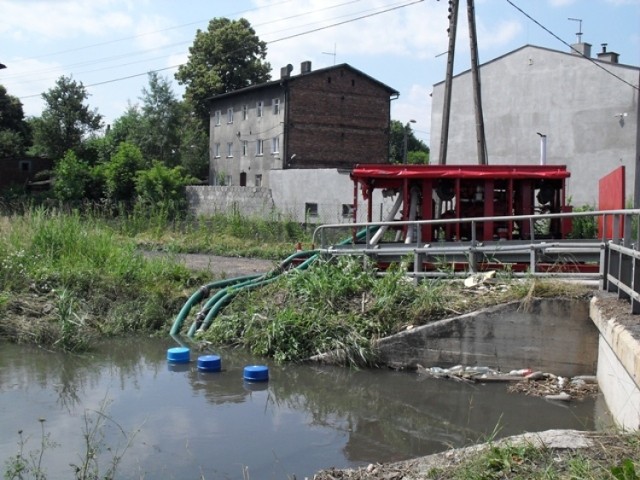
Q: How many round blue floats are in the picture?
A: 3